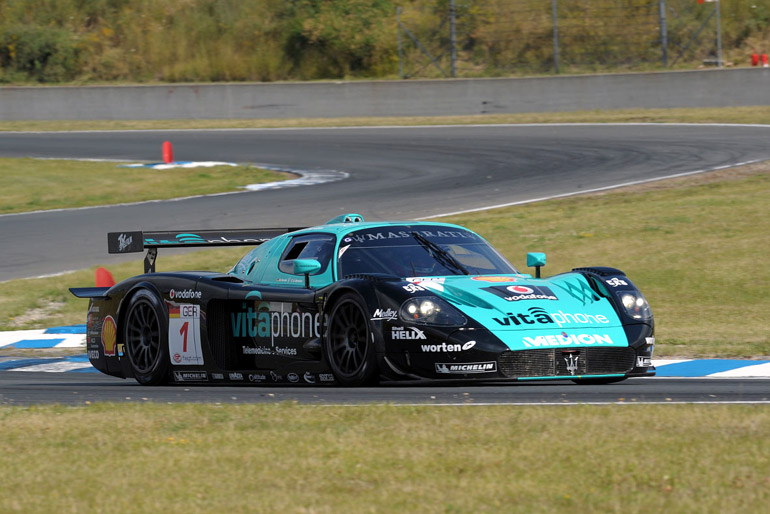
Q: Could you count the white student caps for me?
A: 0